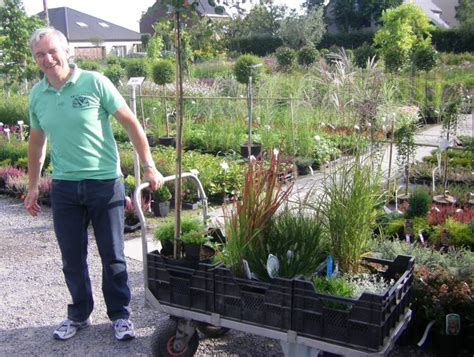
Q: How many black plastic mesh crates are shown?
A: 3